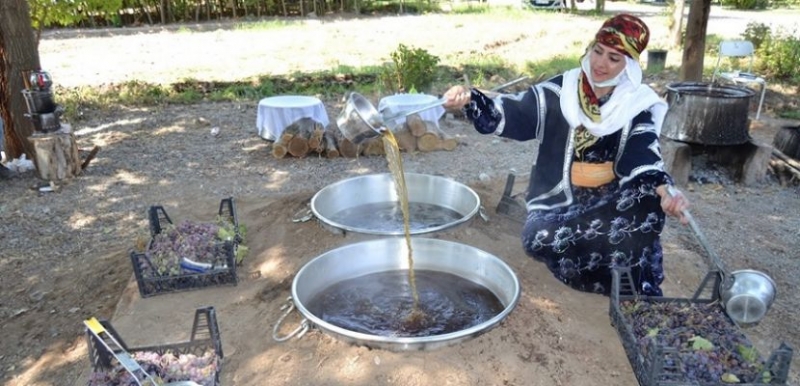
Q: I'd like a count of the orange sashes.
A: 1